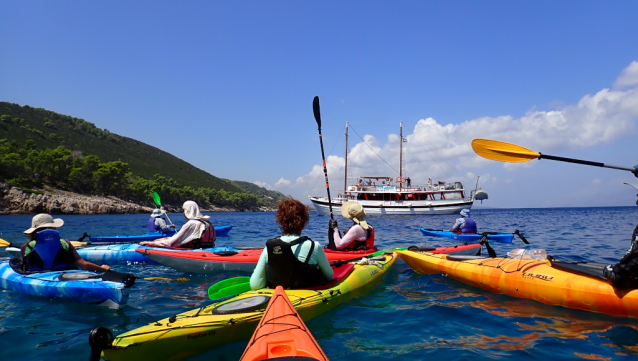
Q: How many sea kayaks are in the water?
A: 8